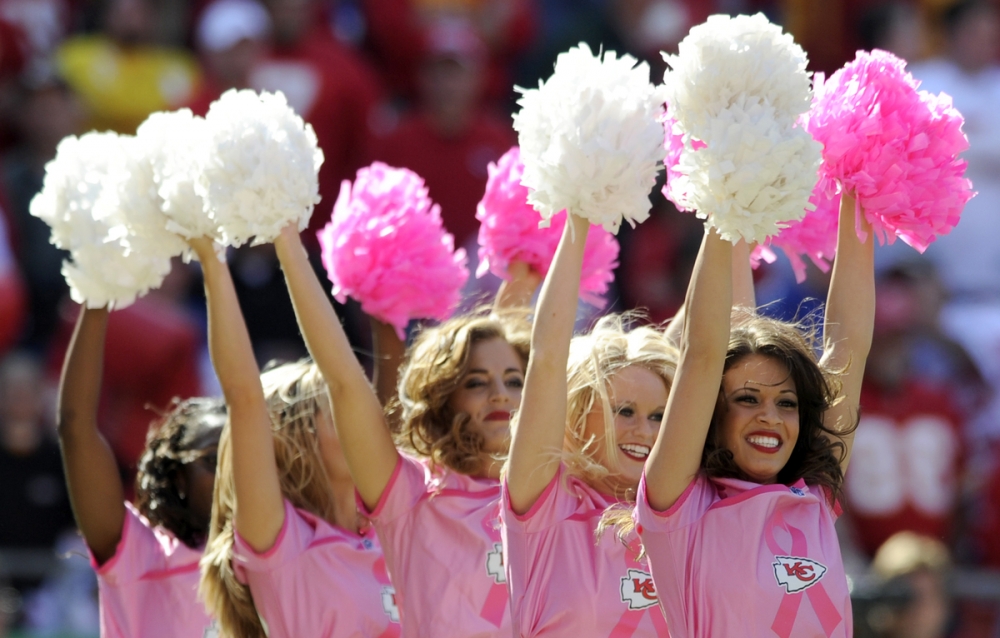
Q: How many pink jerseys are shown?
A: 5